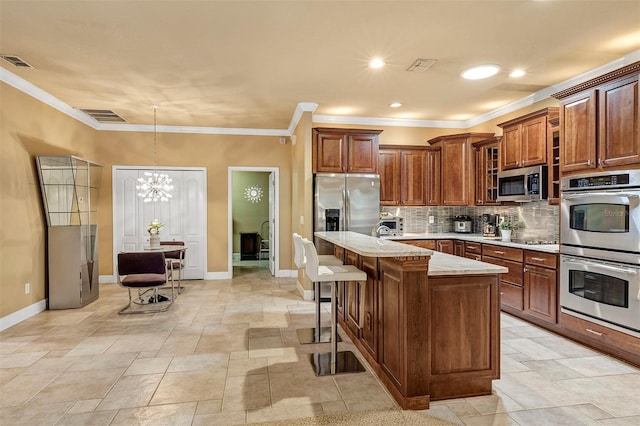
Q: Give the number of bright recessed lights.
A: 4